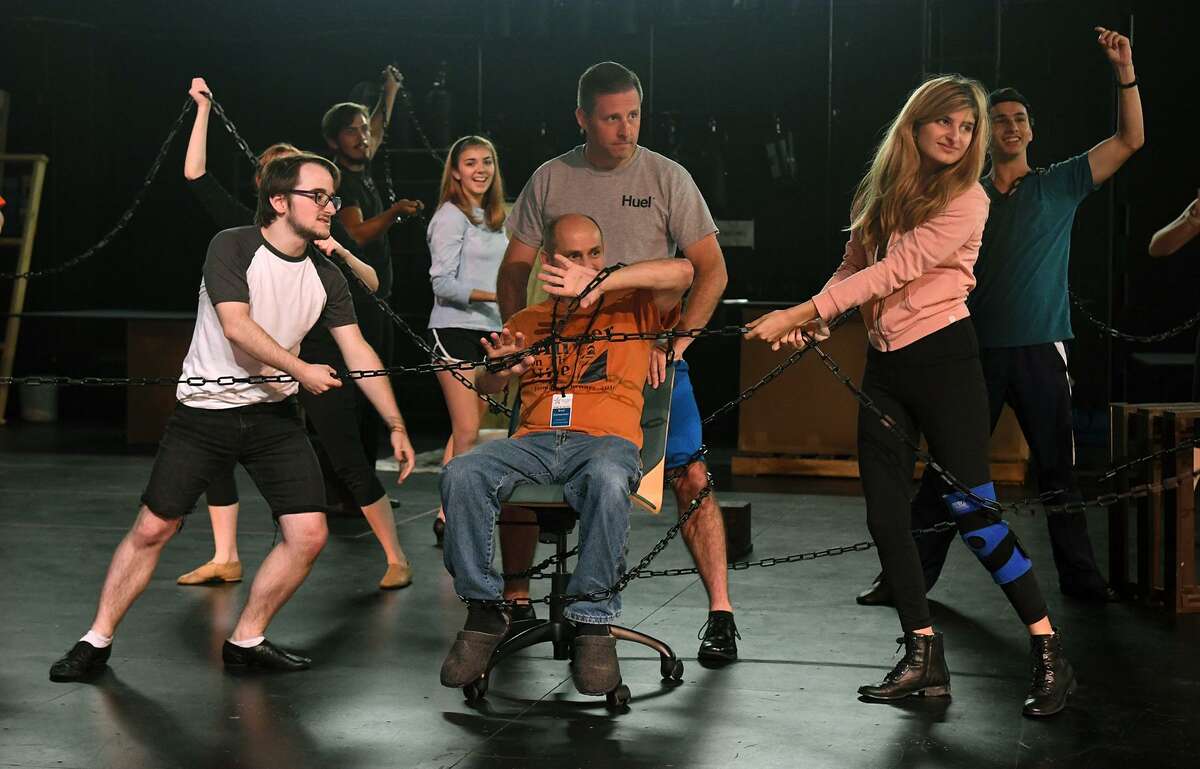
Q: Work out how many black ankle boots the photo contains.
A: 2